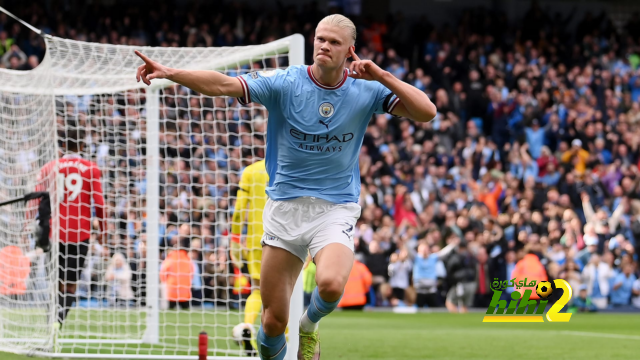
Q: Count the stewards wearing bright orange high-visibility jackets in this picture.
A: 4